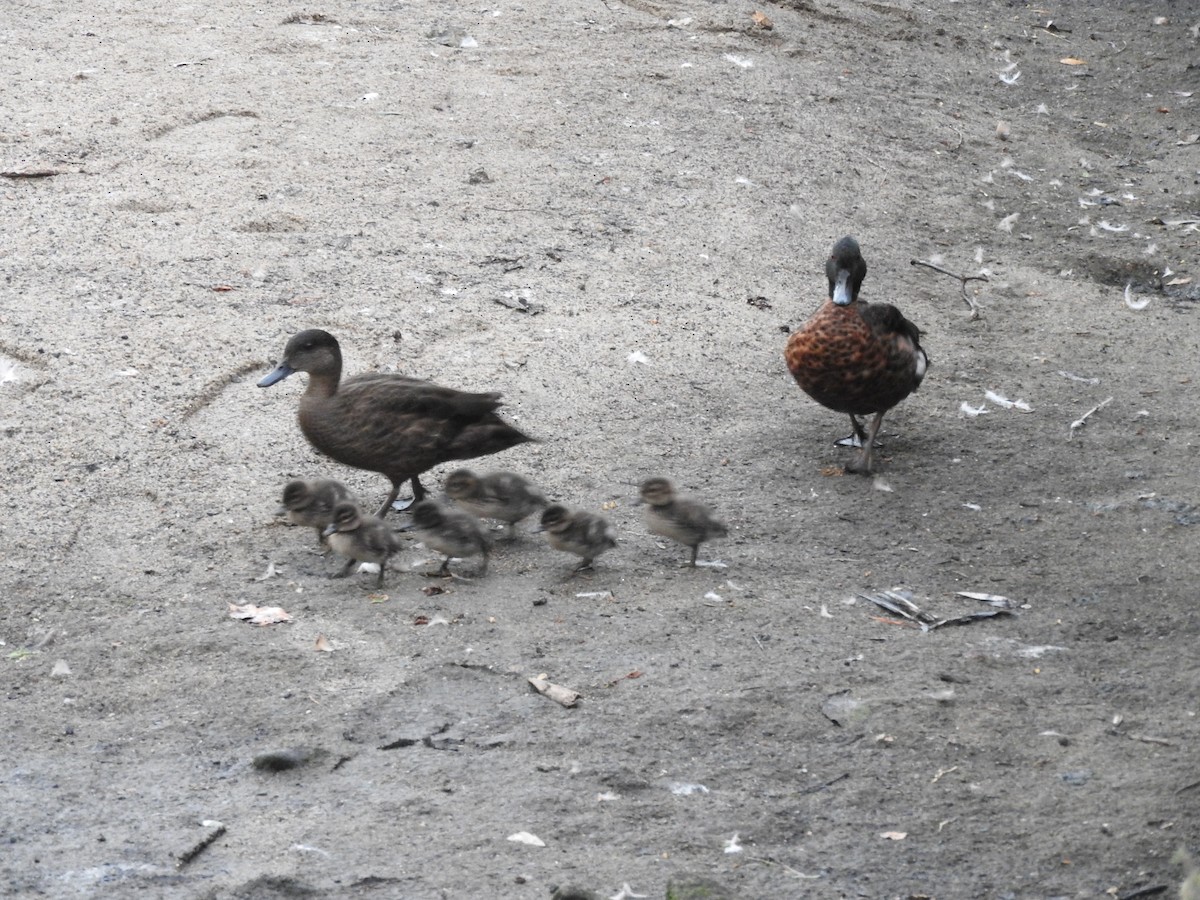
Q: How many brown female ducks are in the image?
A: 1